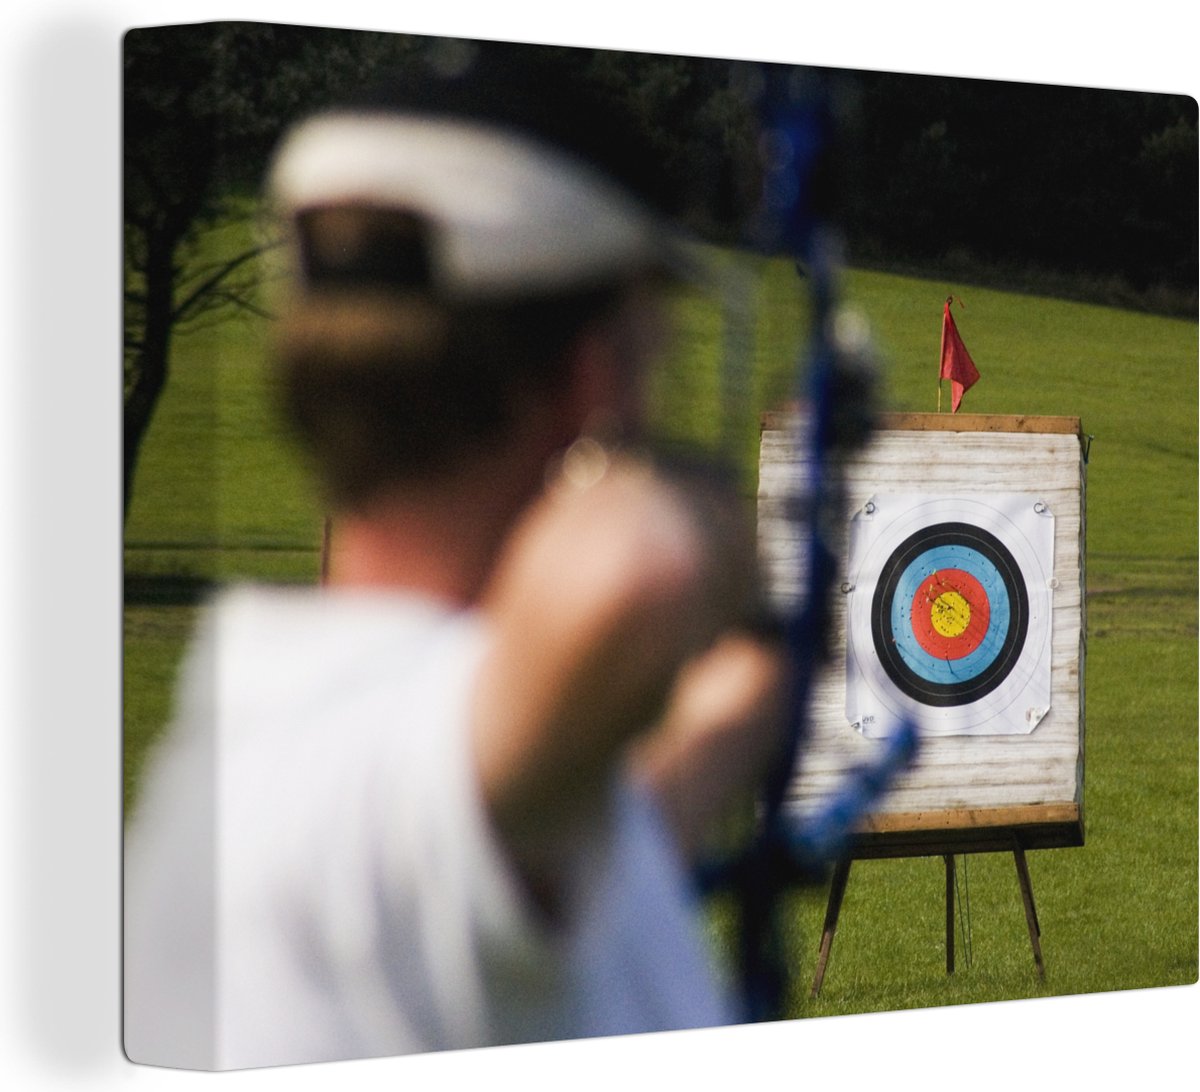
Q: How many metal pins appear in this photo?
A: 6